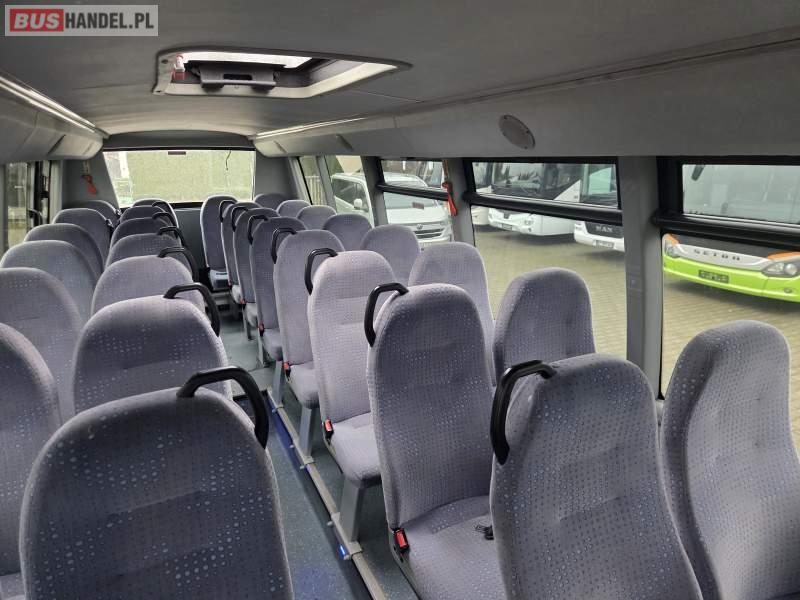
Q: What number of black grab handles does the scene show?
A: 13